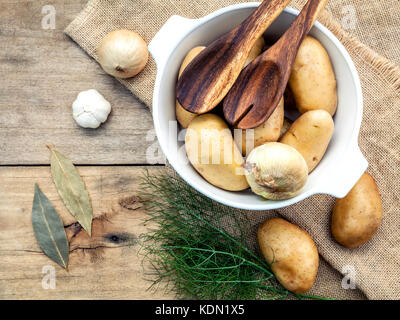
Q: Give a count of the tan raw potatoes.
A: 8